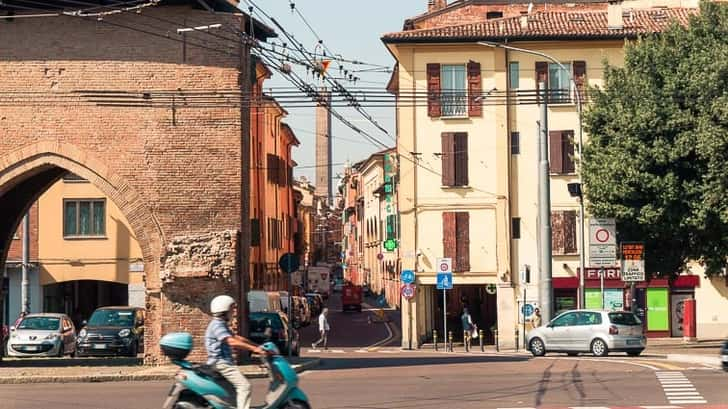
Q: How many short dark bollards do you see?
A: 6